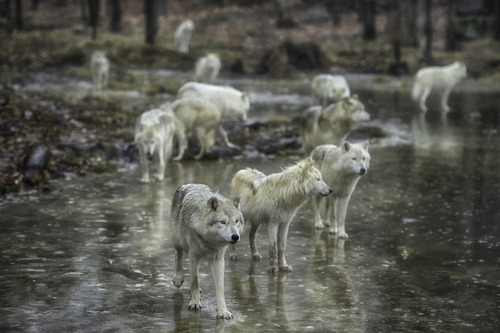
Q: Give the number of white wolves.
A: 12